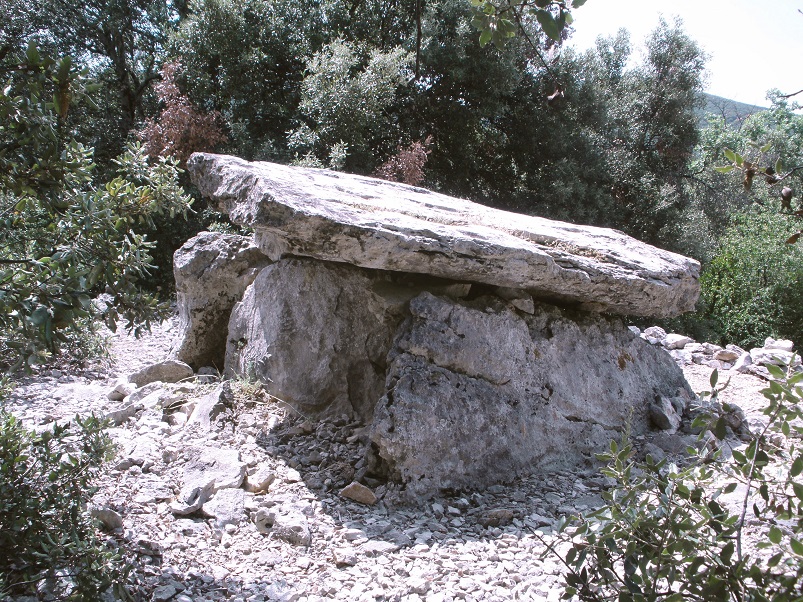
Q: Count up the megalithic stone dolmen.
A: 1